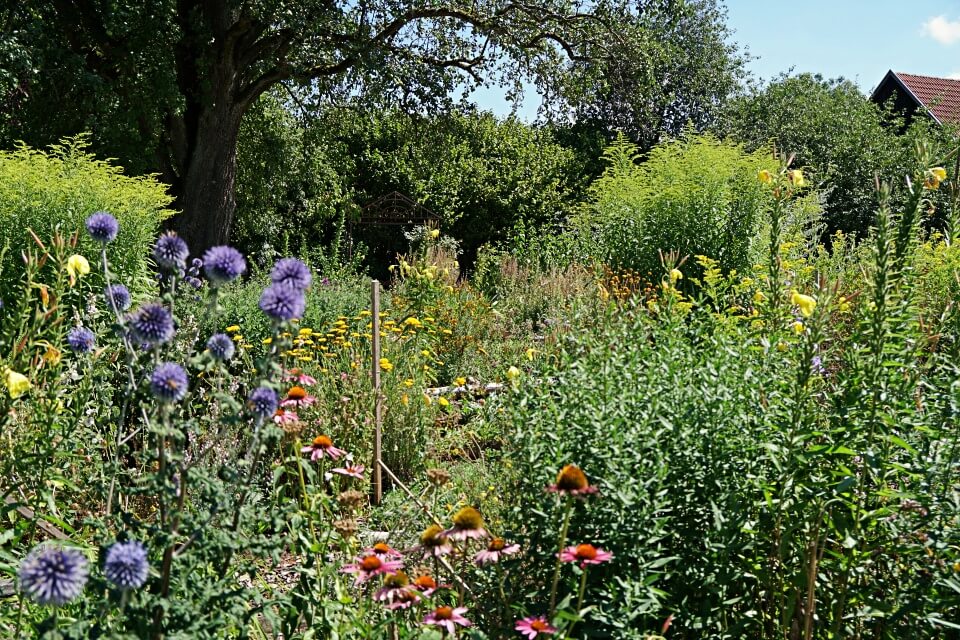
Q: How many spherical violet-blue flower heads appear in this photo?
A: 13